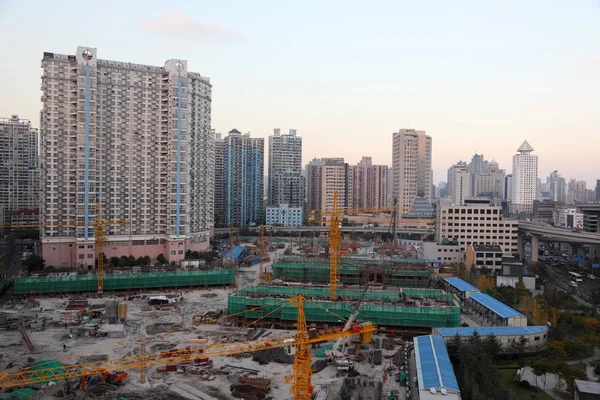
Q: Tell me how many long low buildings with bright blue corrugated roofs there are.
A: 4